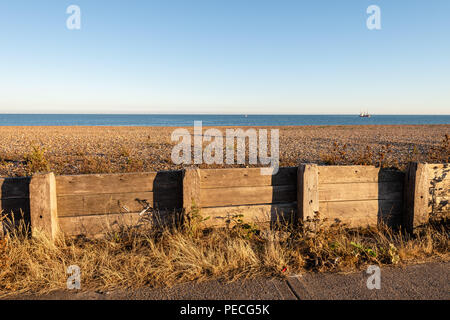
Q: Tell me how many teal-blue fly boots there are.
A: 0